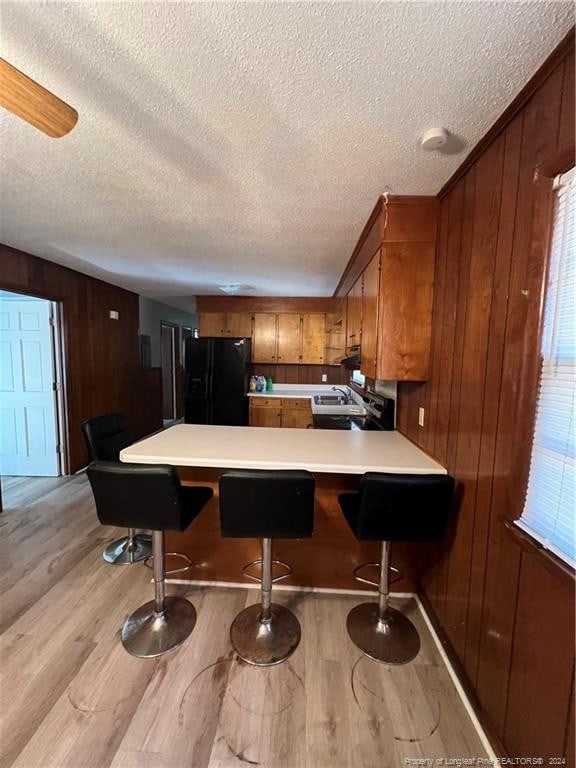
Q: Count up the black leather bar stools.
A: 4